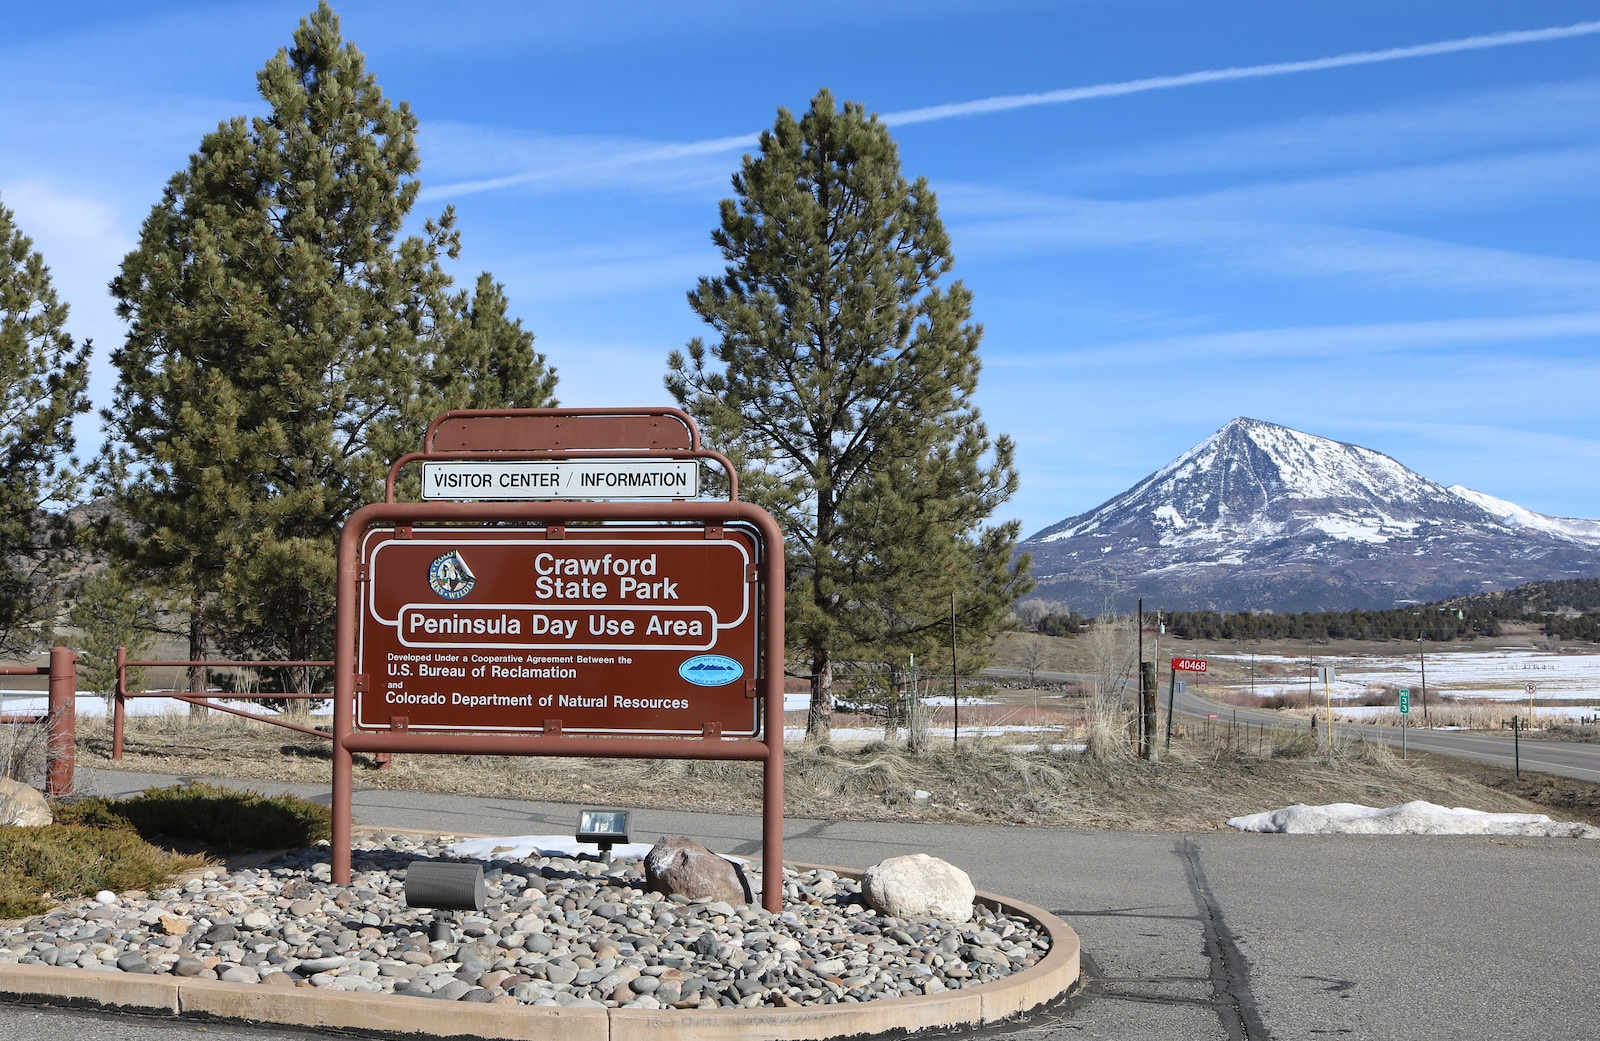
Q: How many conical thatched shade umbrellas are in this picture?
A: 0